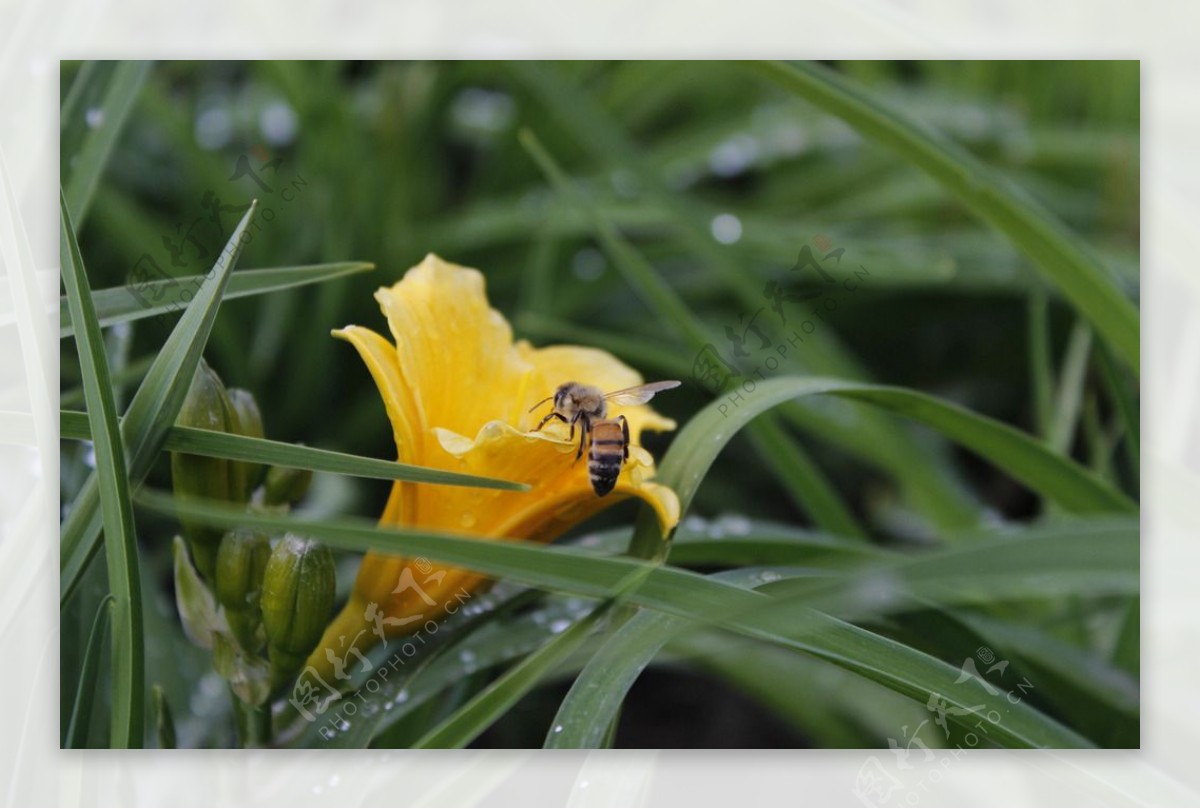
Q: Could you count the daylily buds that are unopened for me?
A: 5